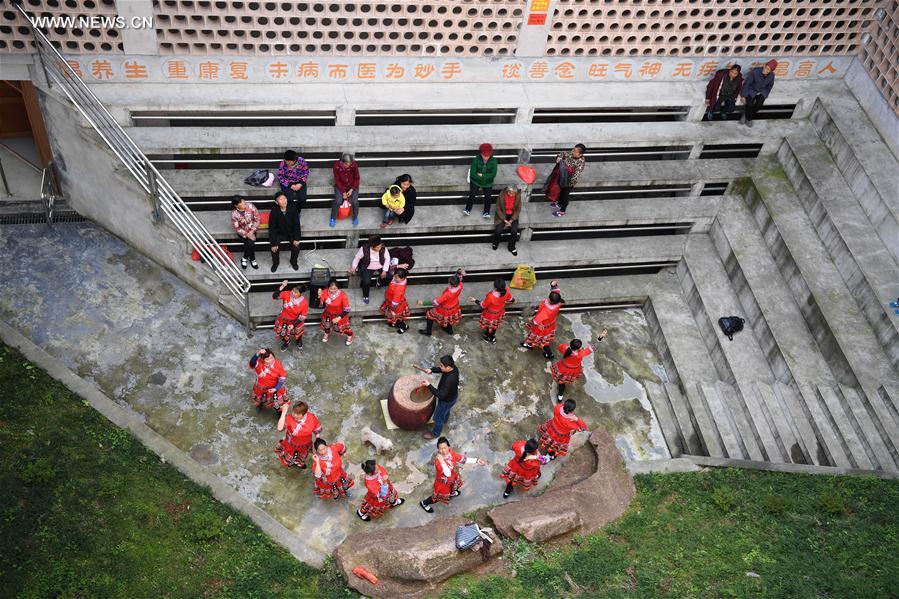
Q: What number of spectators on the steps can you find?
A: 12